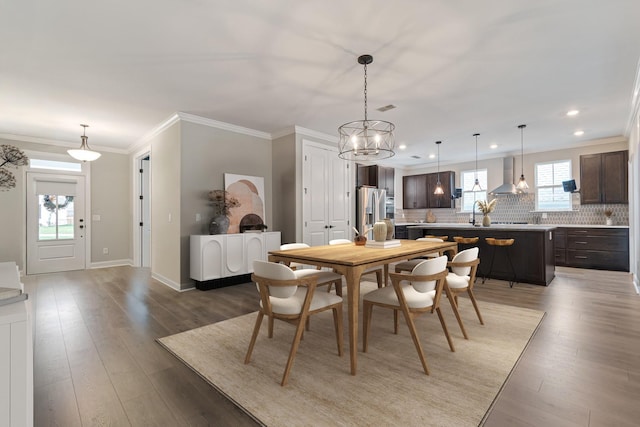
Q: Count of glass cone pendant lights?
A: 3